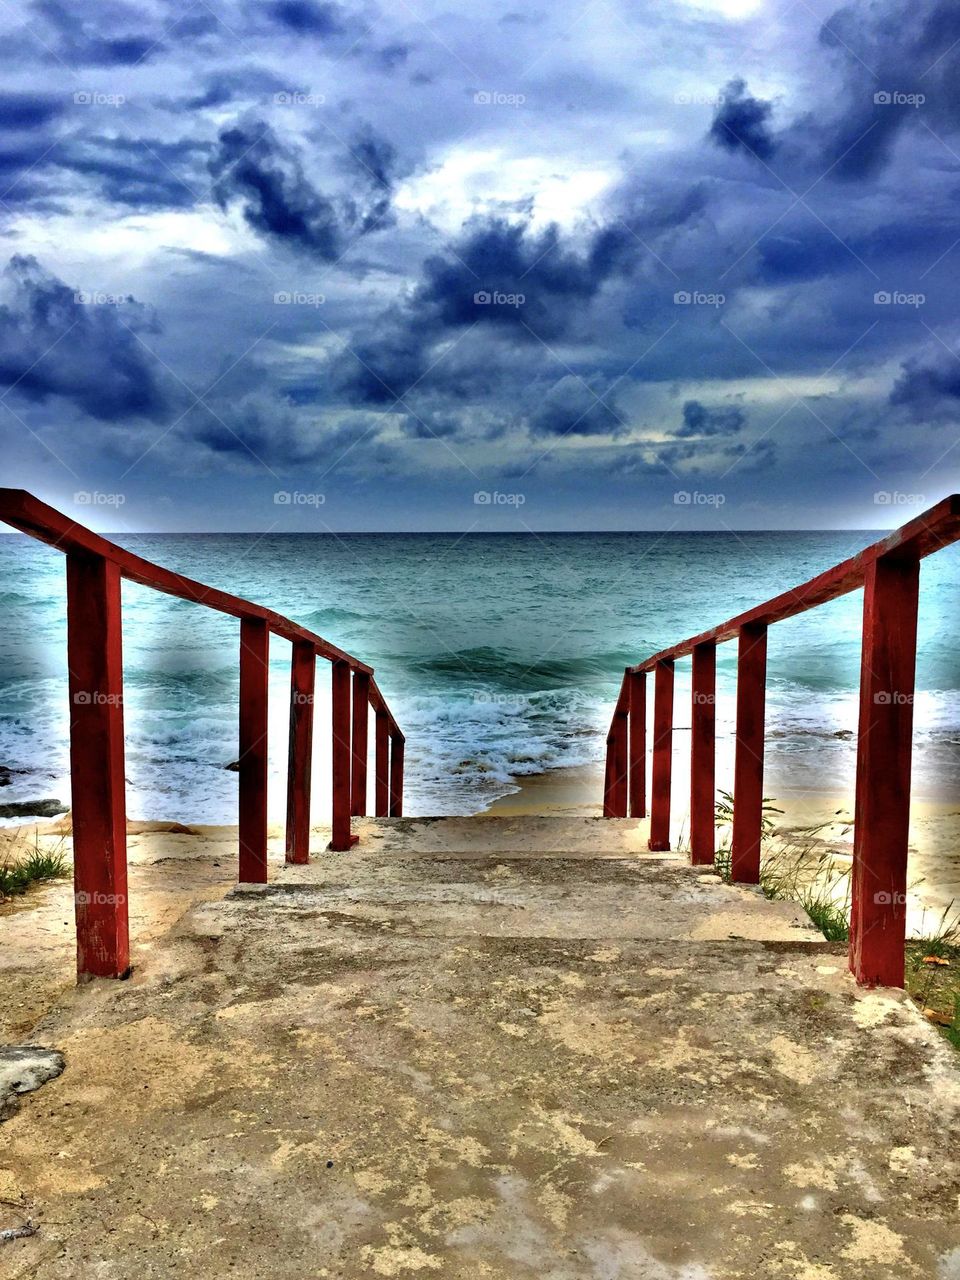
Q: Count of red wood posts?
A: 14